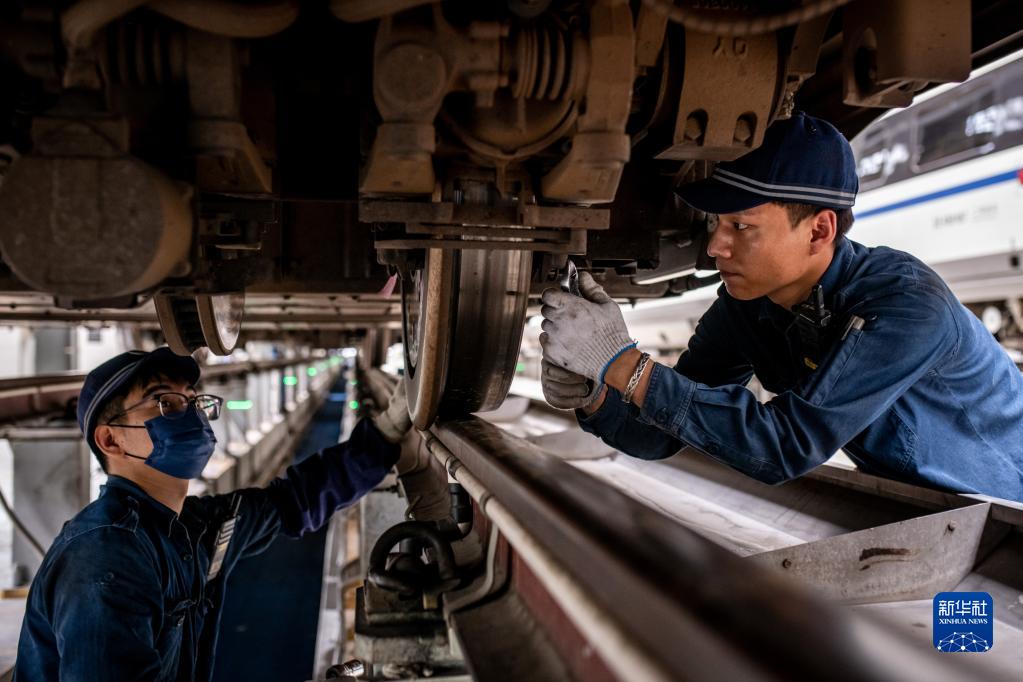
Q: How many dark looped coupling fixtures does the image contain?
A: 1